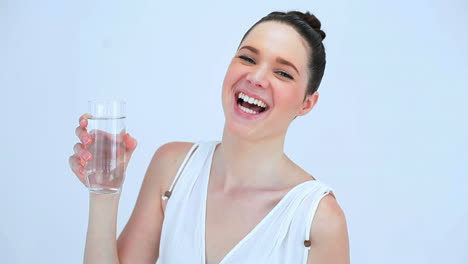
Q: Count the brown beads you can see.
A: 2